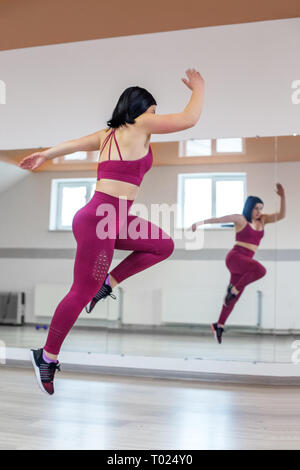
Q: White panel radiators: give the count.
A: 2